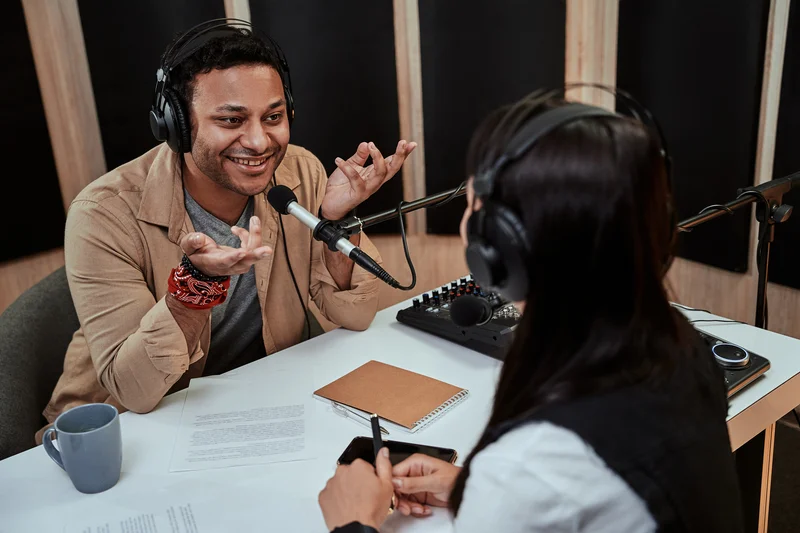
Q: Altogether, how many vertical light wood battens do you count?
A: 5